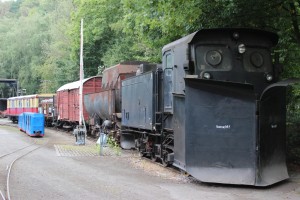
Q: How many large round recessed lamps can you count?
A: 2